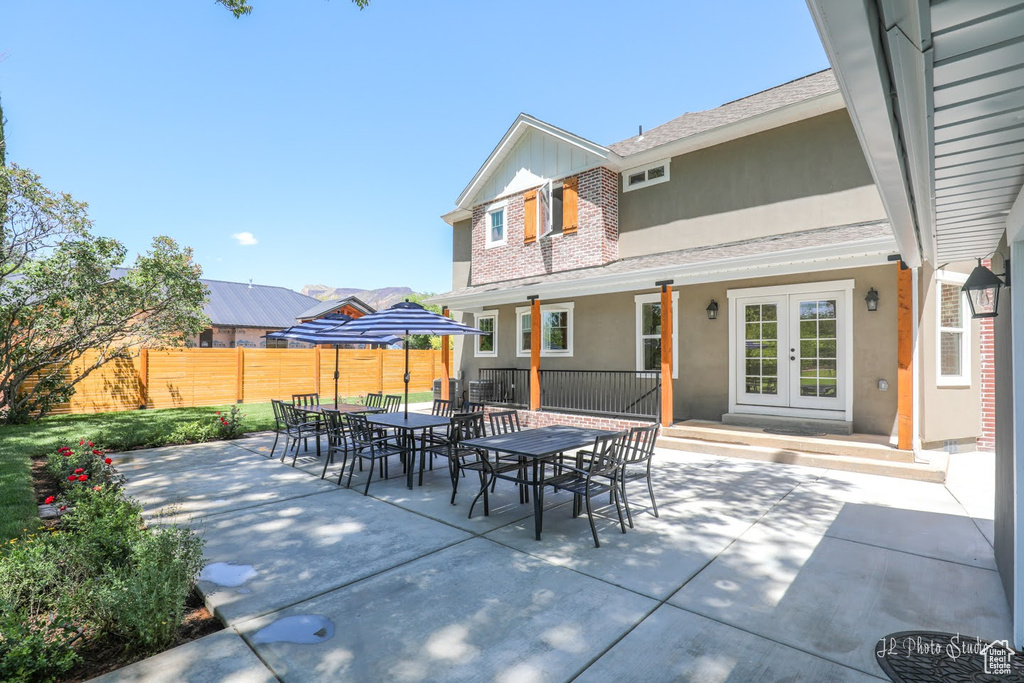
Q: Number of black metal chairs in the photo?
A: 14